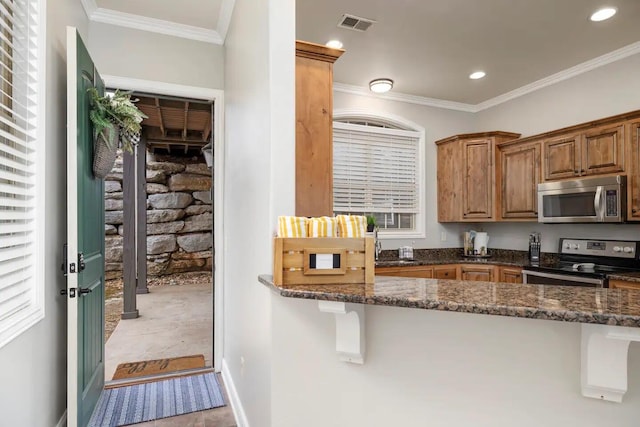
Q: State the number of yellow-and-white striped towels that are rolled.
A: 3